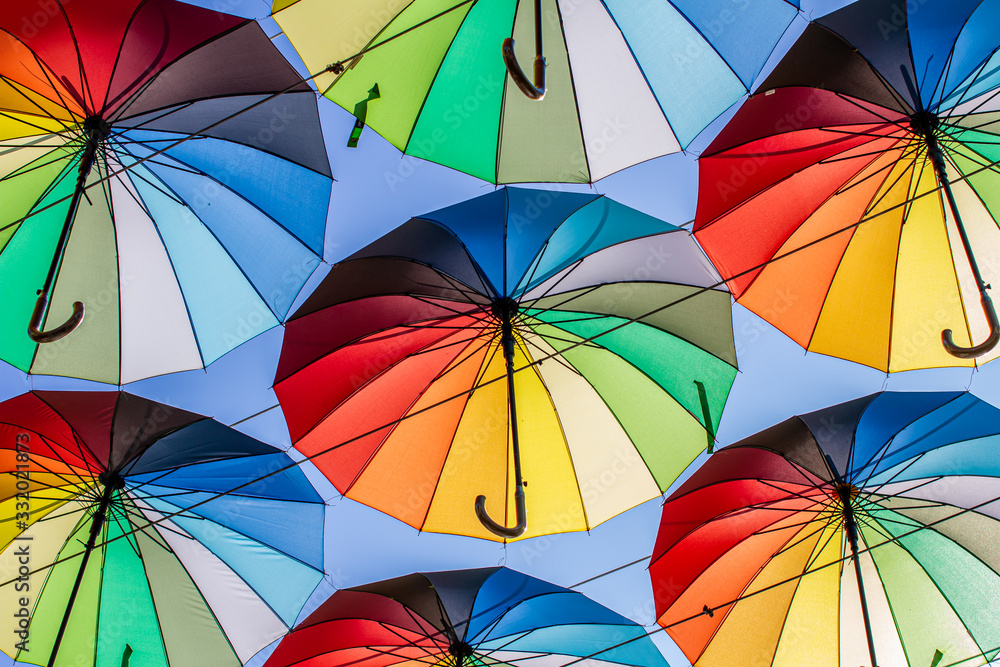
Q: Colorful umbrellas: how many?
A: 7